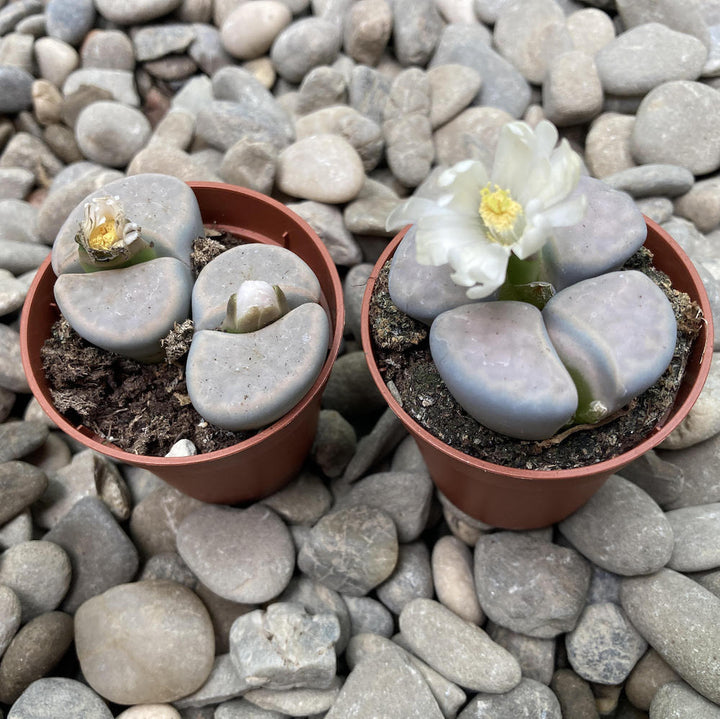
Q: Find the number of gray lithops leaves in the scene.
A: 8